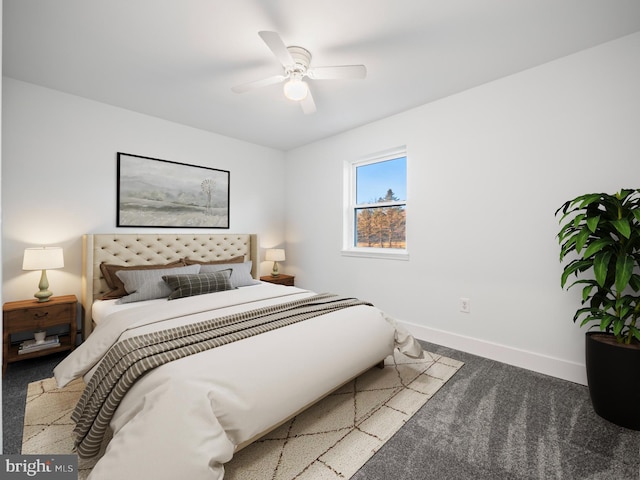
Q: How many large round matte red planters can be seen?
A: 0